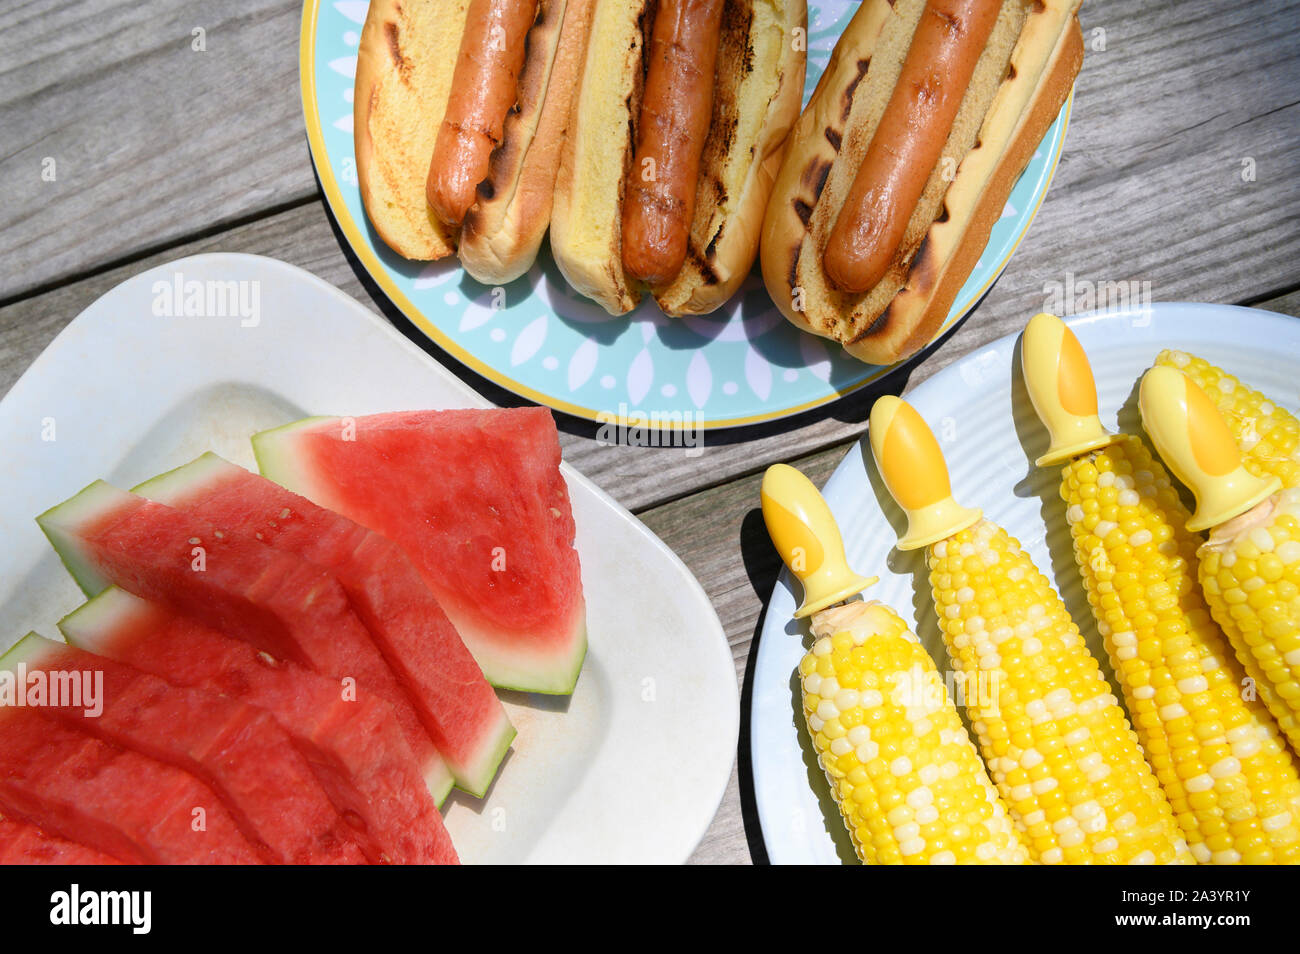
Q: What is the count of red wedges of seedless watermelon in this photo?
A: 7